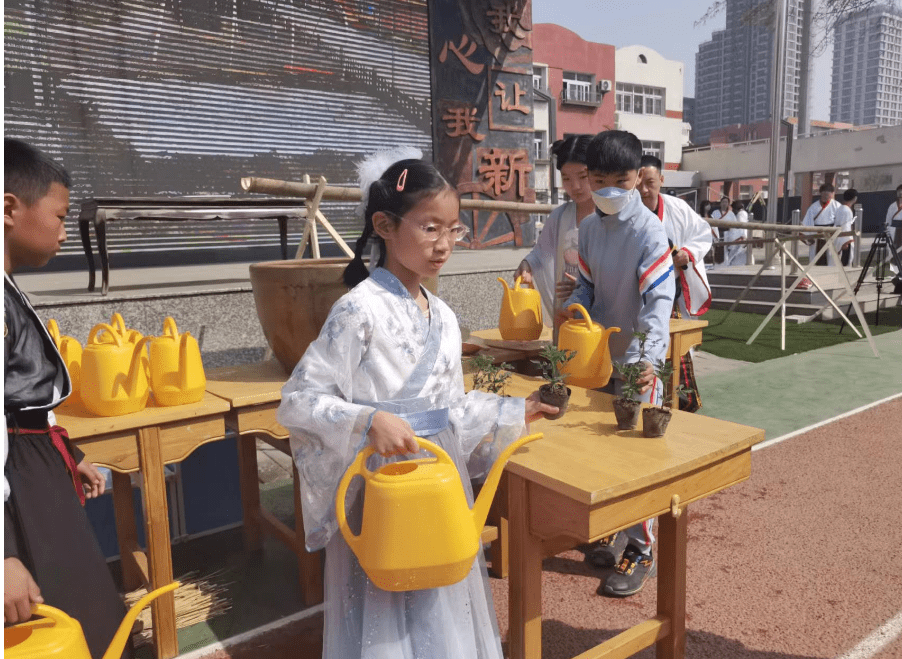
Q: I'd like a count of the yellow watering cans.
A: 8